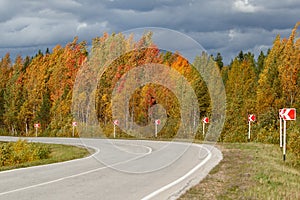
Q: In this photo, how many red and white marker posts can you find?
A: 8